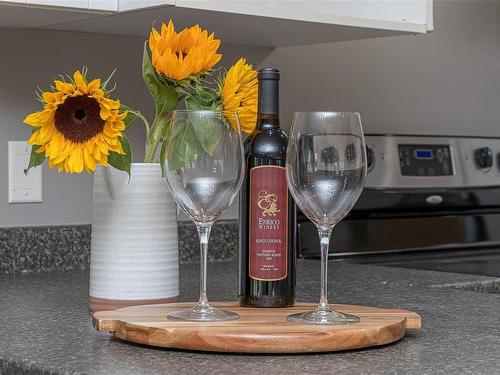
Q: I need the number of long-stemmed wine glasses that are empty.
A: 2